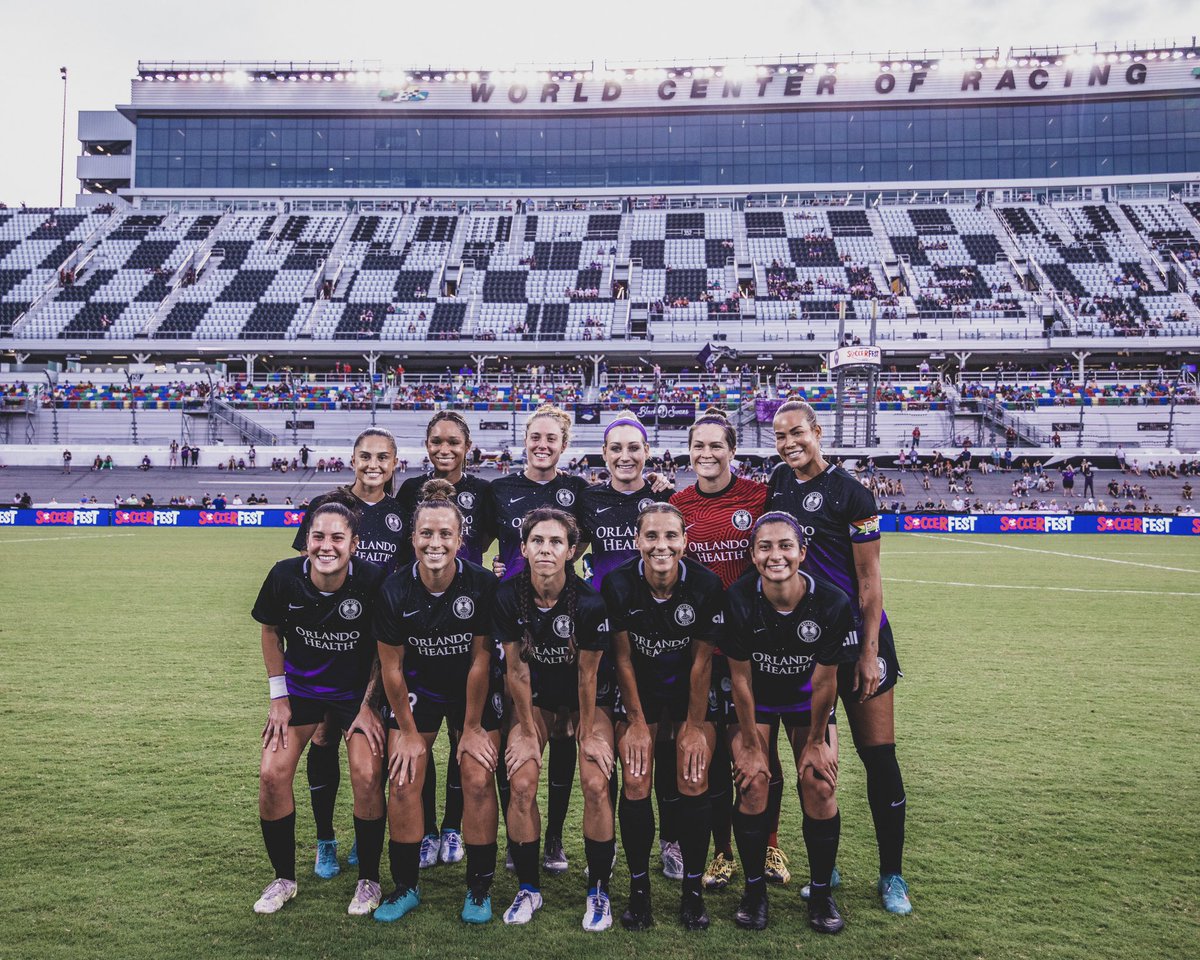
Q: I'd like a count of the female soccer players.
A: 11